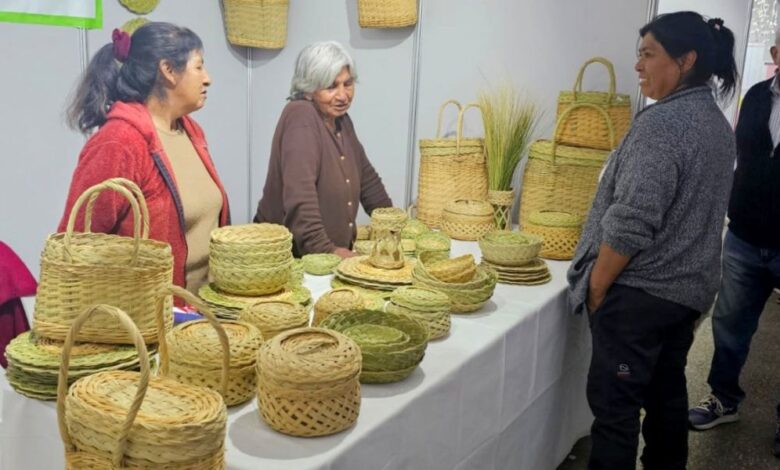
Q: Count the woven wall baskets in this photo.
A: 2